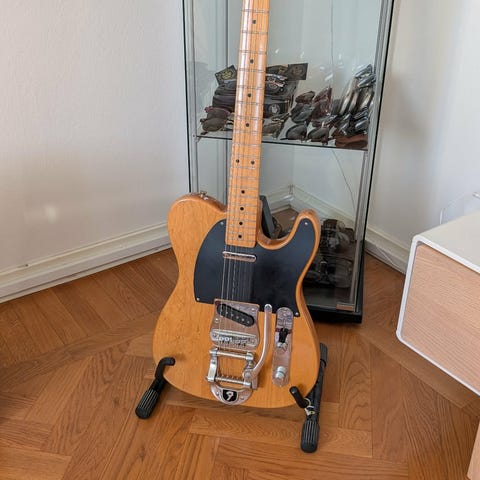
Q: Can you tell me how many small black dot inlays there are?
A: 10